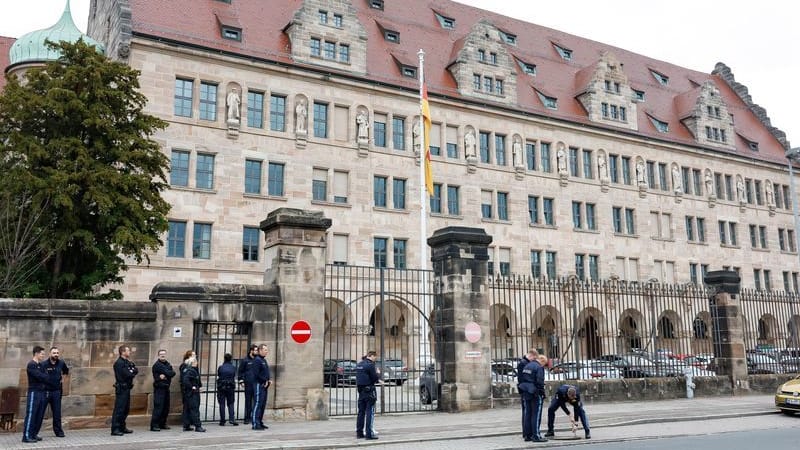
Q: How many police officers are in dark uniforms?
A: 13